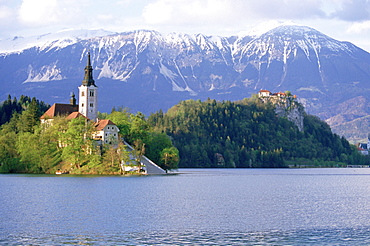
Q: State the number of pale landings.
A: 1